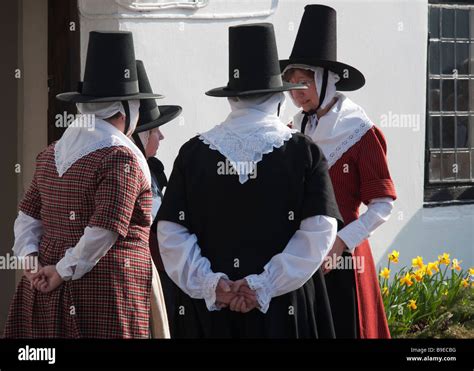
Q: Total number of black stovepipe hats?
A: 4